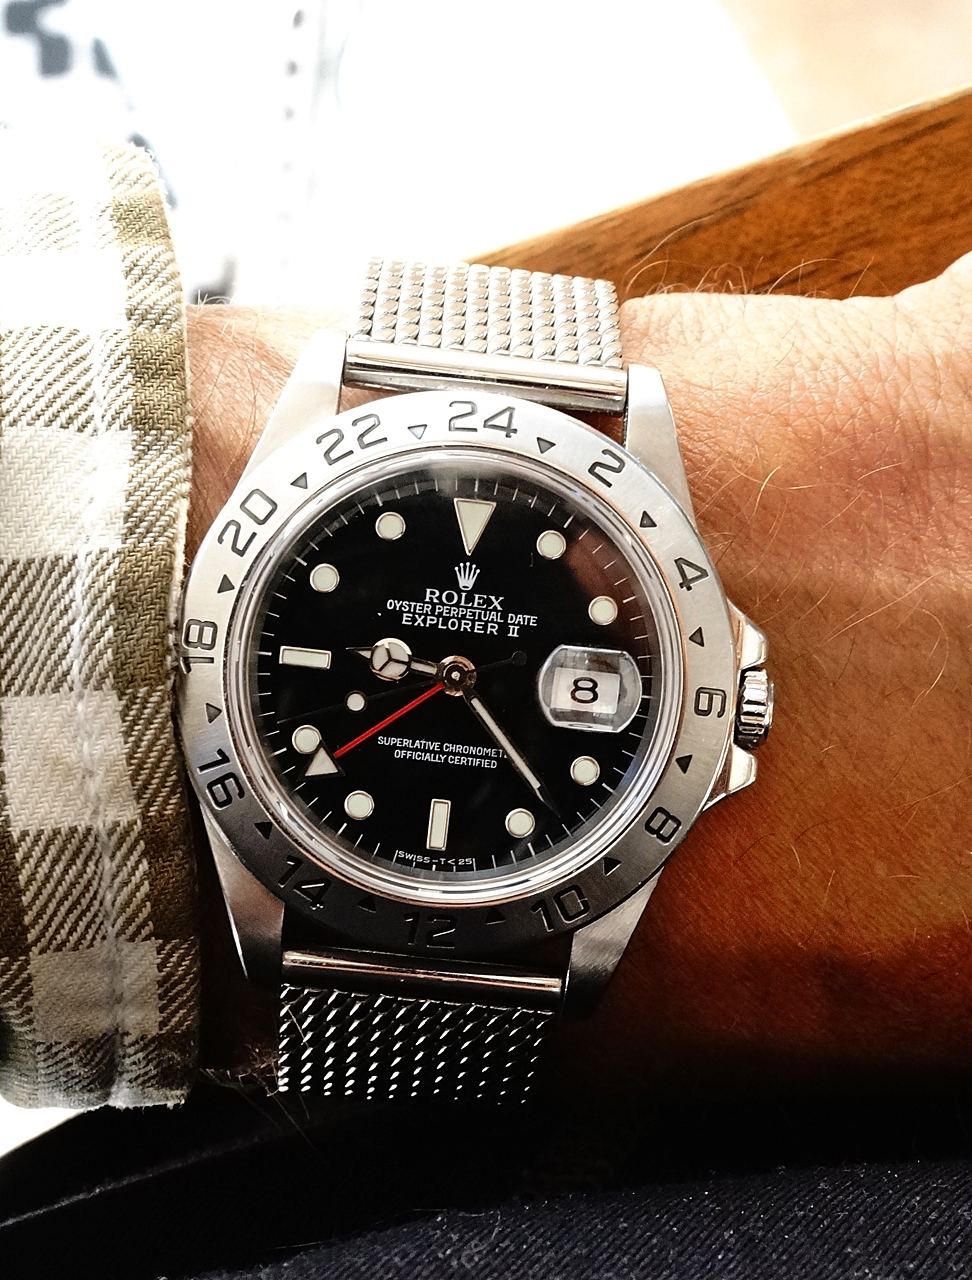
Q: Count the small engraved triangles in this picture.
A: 12